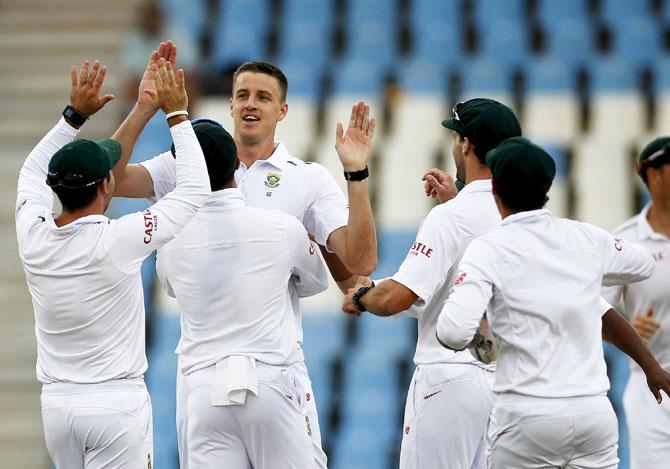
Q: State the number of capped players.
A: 5